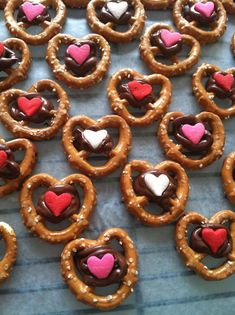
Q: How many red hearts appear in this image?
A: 7